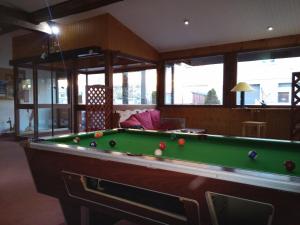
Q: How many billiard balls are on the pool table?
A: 10